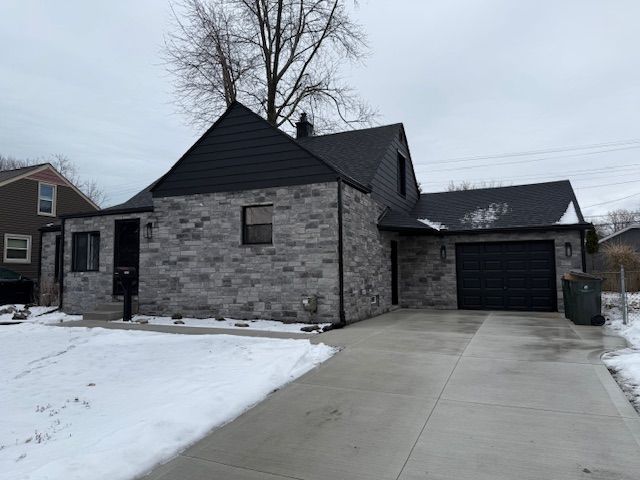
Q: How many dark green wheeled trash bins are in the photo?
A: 1